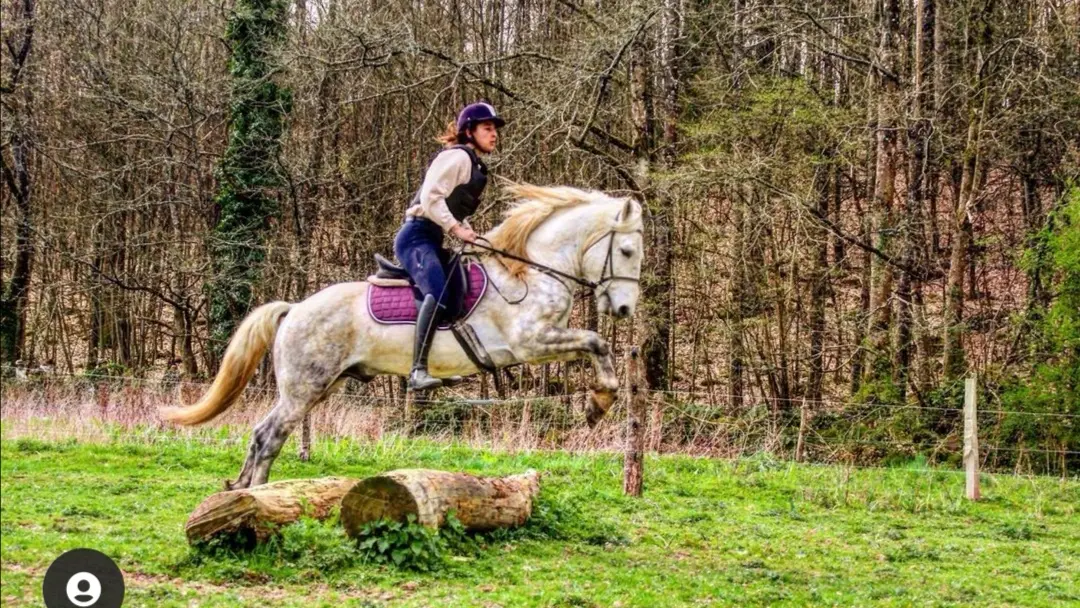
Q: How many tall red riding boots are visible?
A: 0